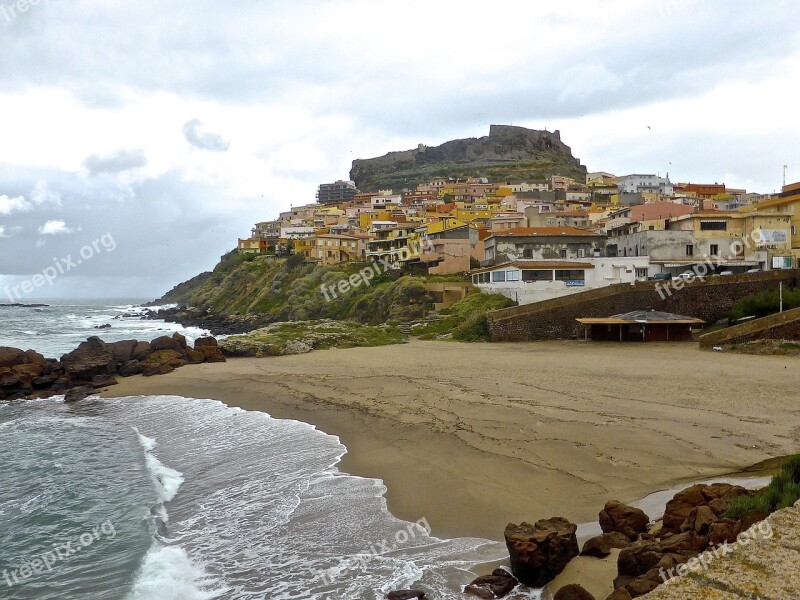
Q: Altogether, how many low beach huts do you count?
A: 1